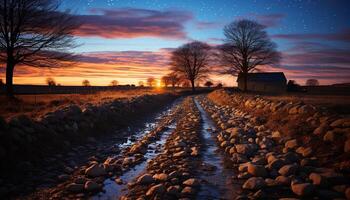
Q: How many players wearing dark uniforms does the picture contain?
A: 0